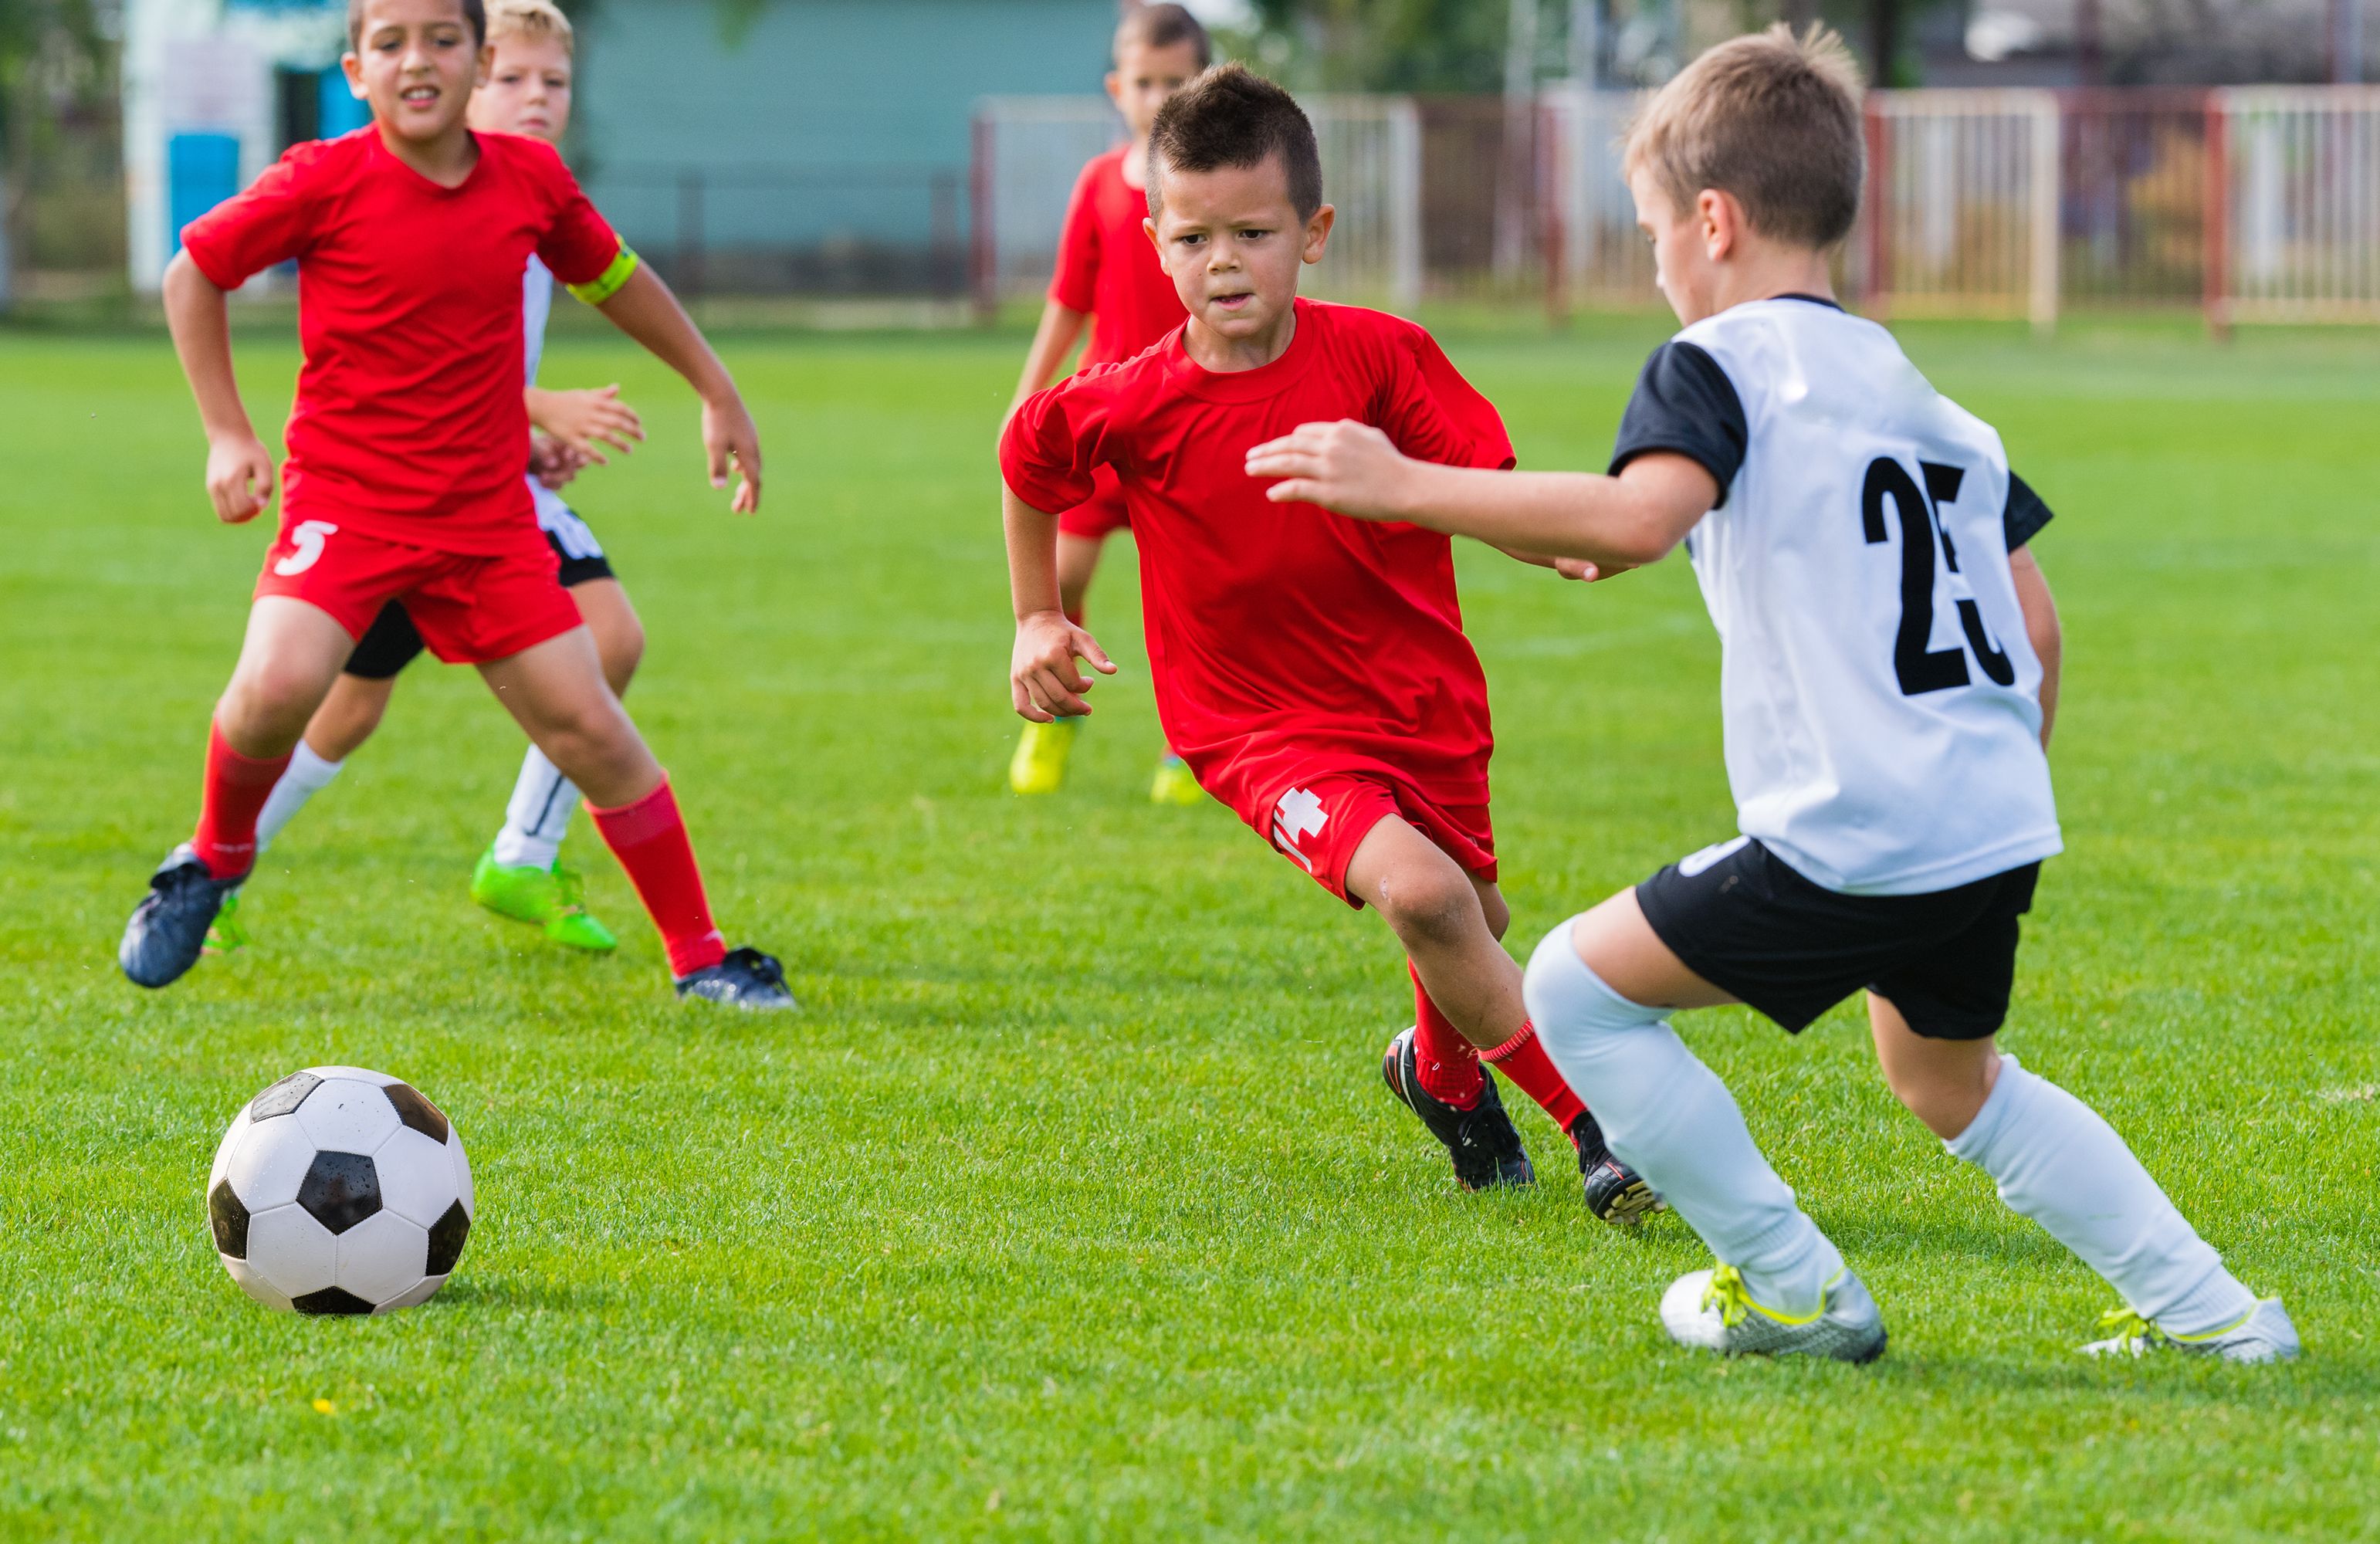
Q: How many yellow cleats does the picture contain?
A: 2